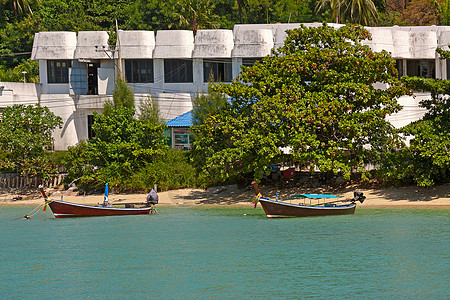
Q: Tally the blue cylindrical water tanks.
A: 0